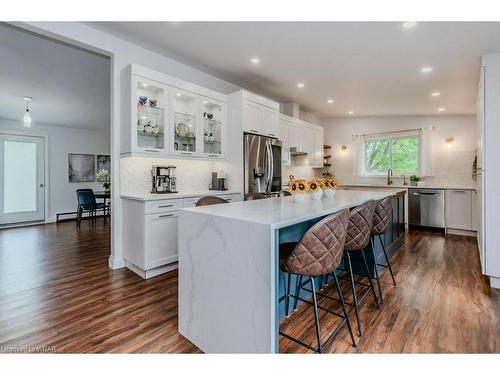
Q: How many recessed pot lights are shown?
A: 8